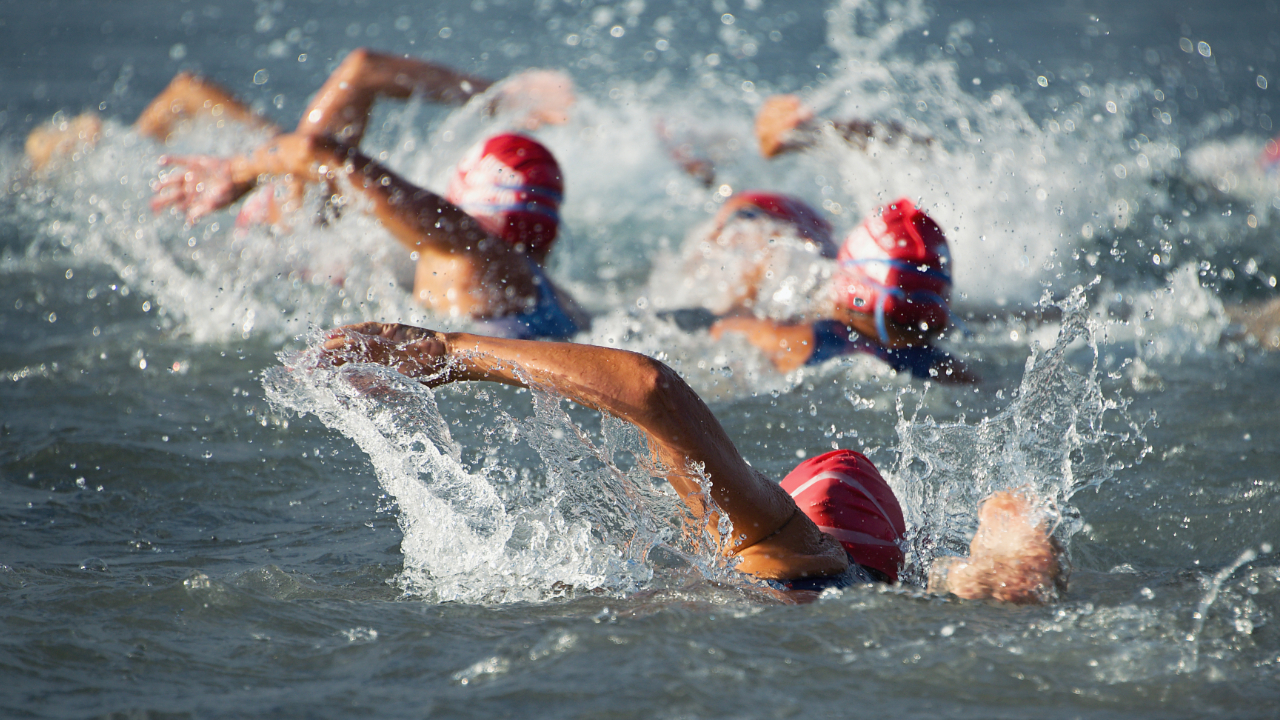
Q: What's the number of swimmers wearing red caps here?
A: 4